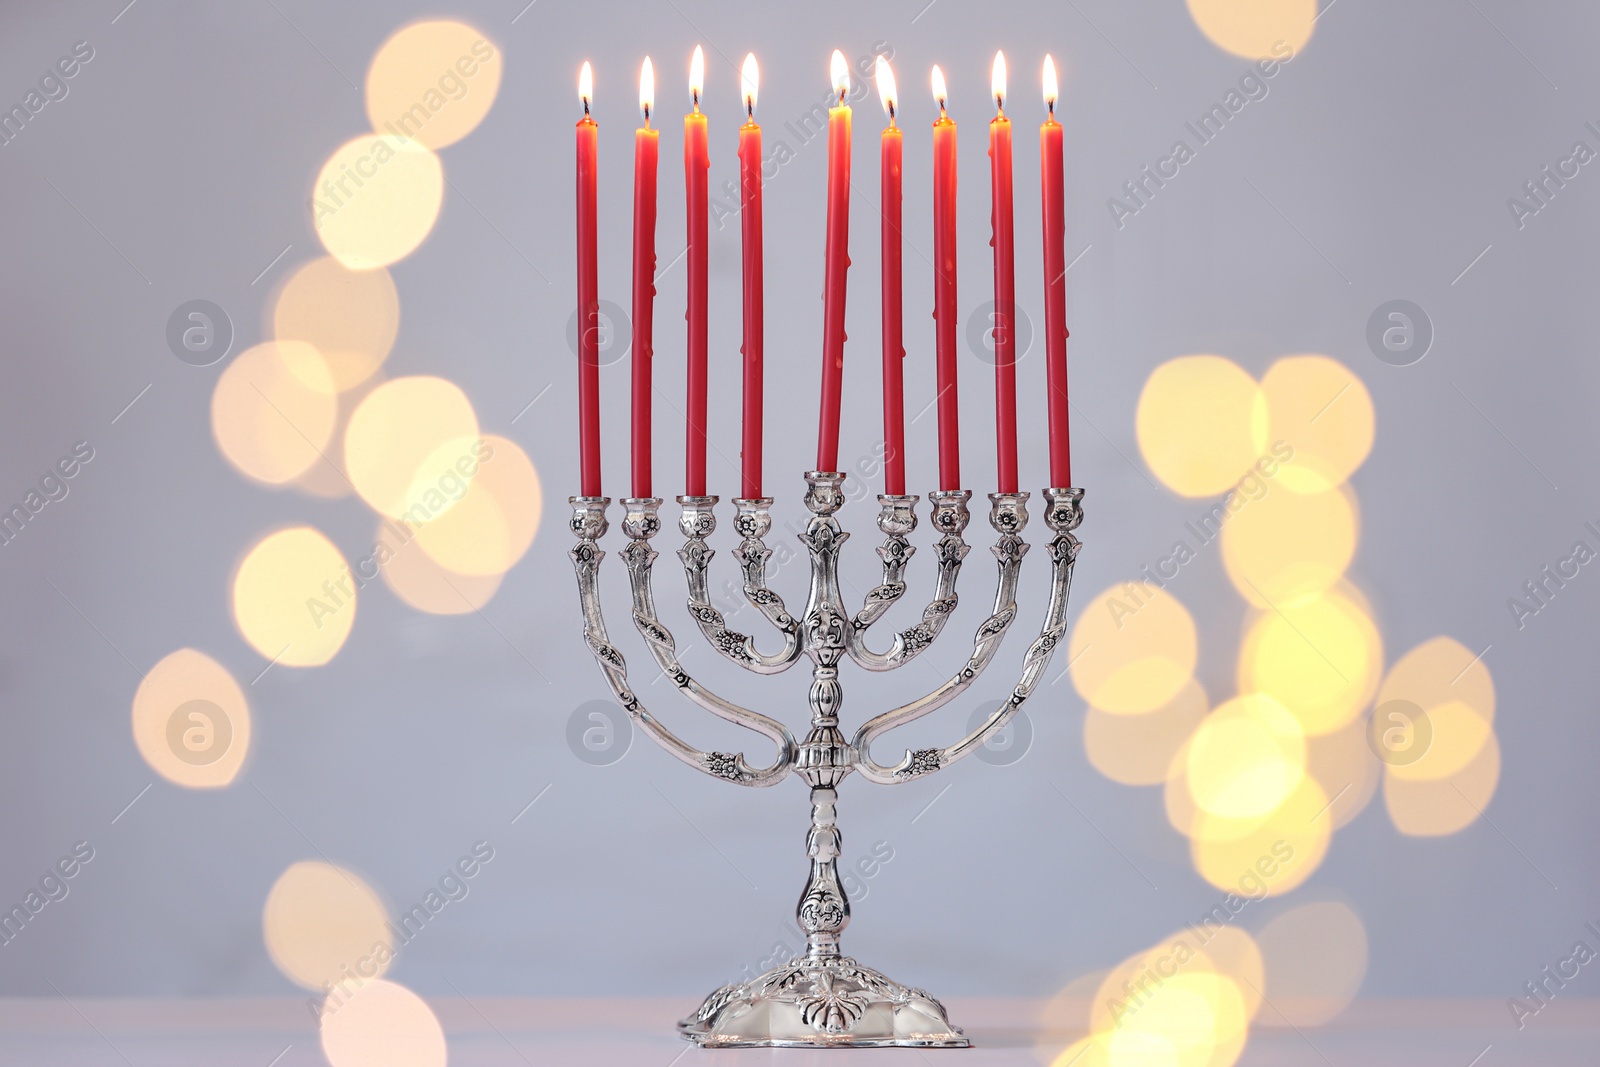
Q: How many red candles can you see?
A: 9